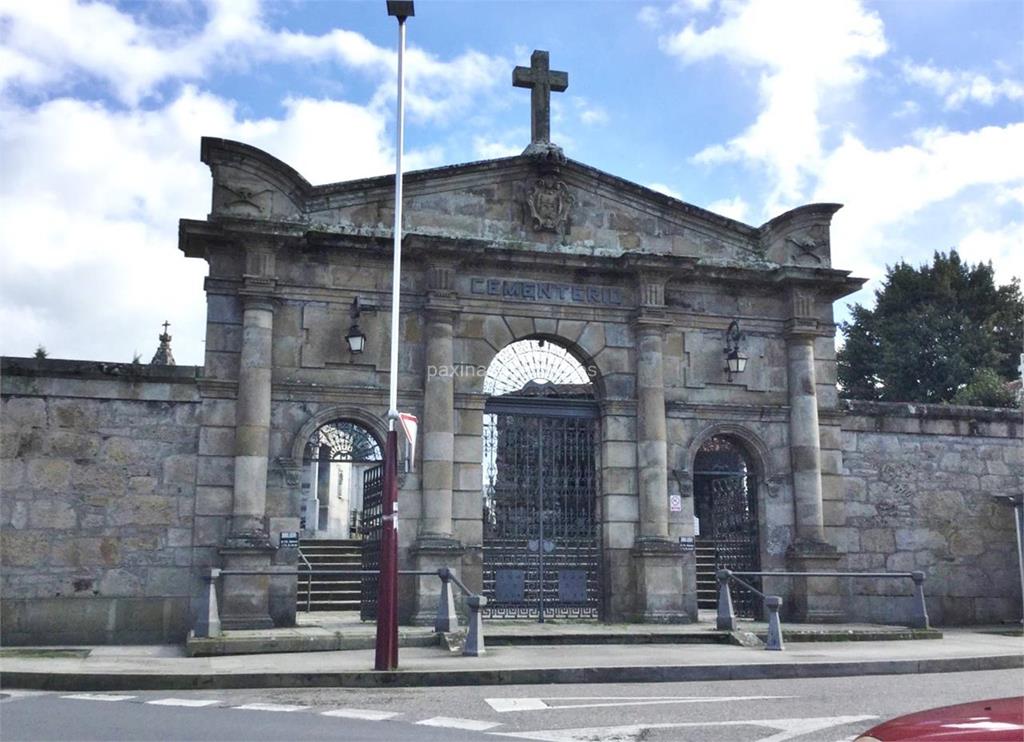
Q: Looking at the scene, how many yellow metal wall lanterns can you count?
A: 0